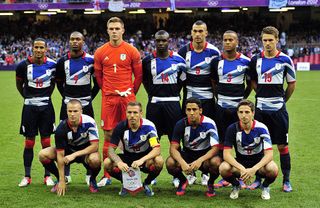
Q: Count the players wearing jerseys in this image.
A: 11